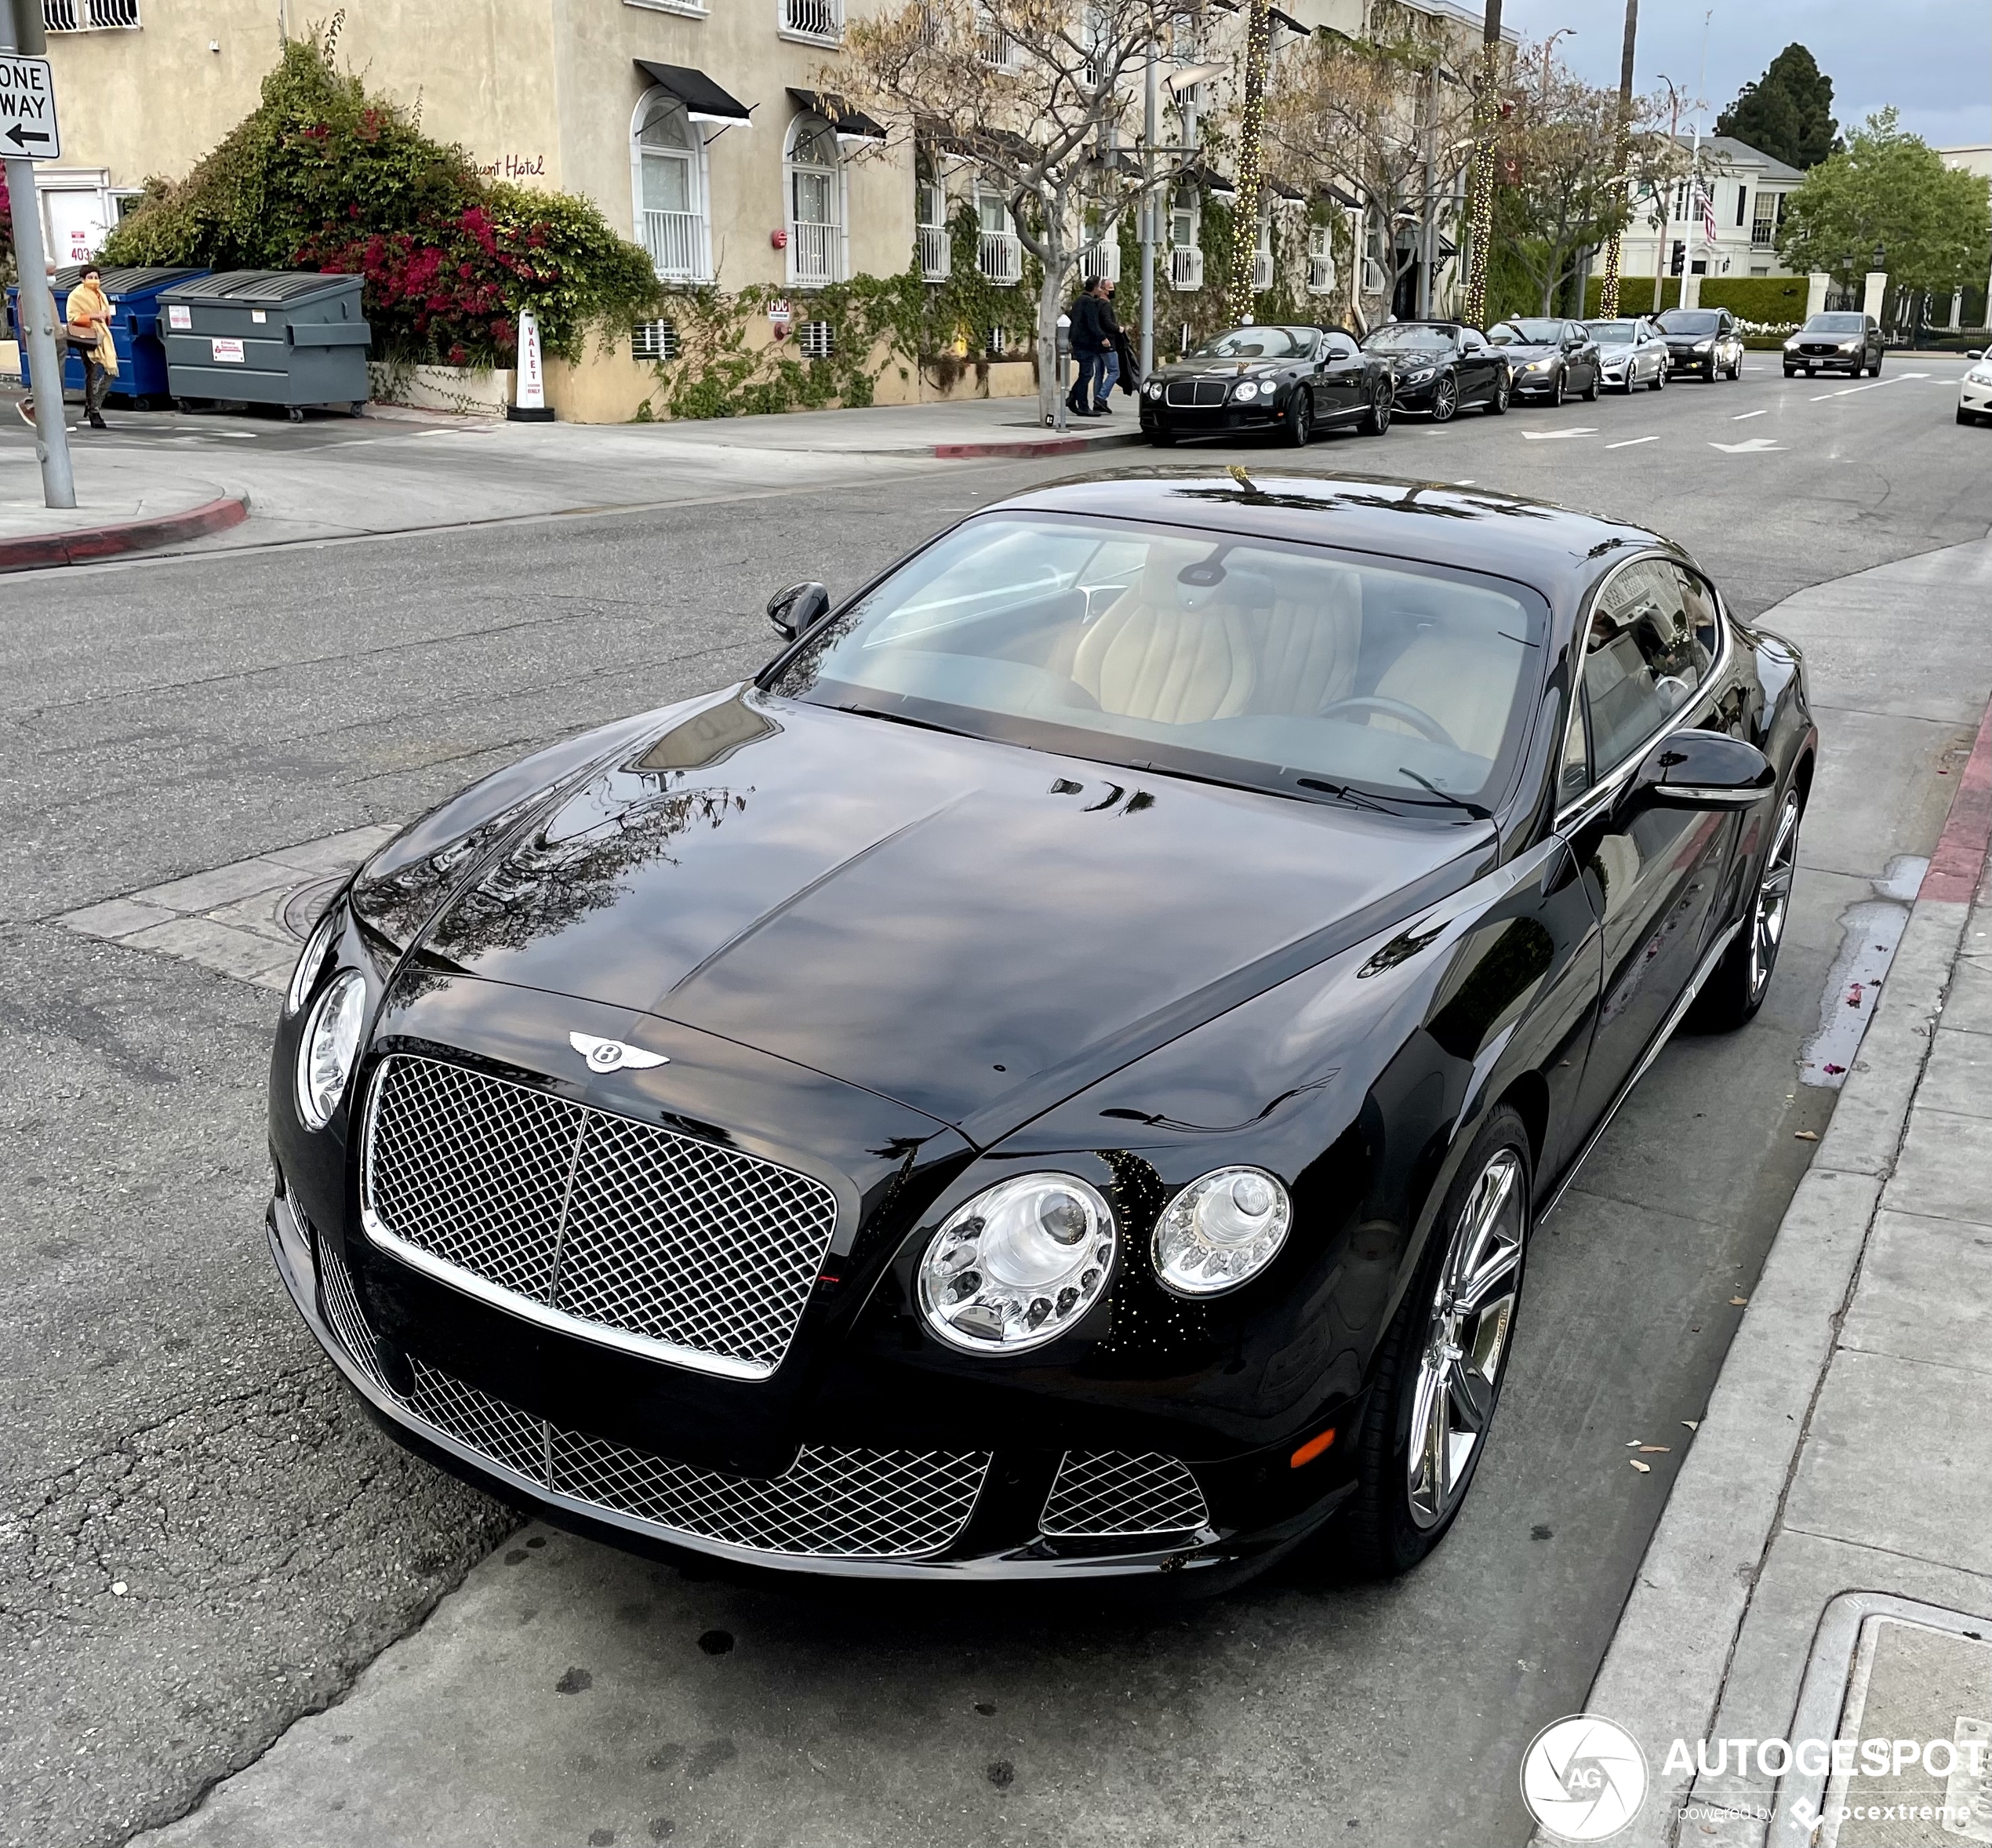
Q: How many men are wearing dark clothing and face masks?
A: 2